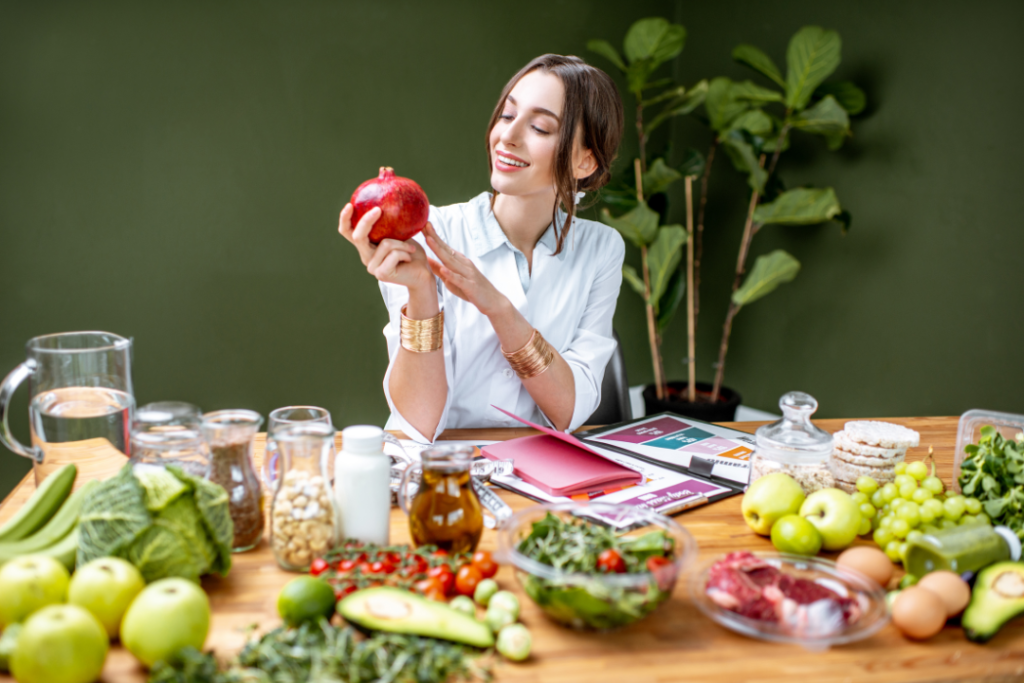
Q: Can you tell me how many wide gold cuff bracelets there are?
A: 2